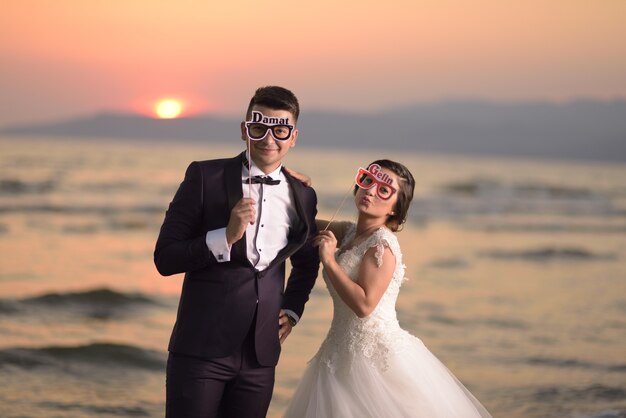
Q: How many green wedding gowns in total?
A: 0